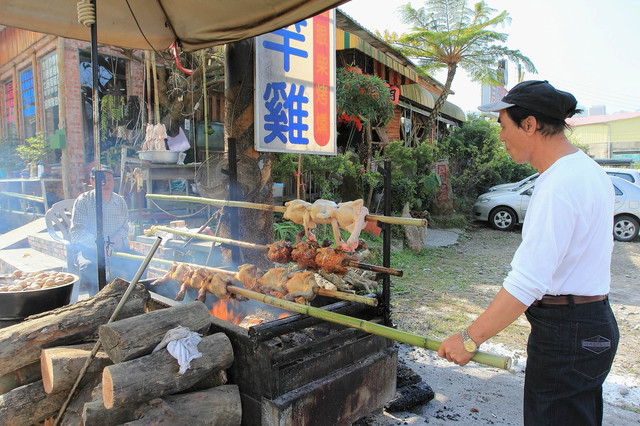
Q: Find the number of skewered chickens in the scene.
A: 12